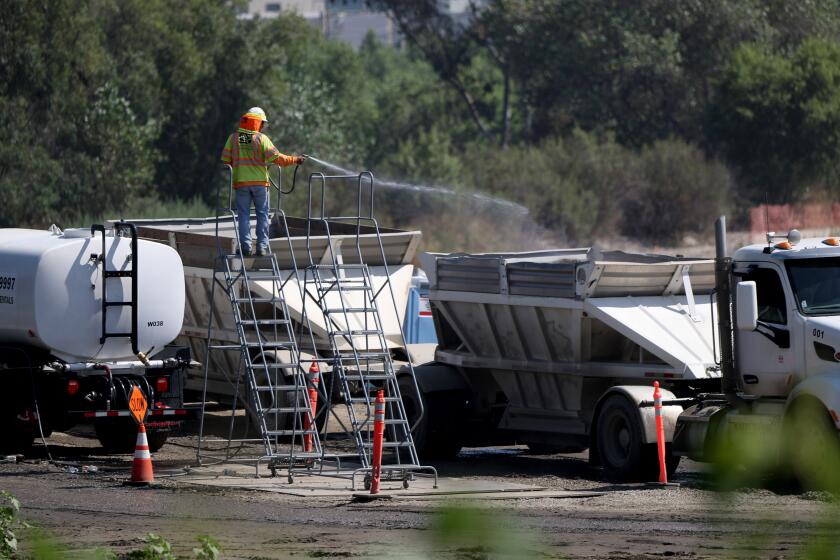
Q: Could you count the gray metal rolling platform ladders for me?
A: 2